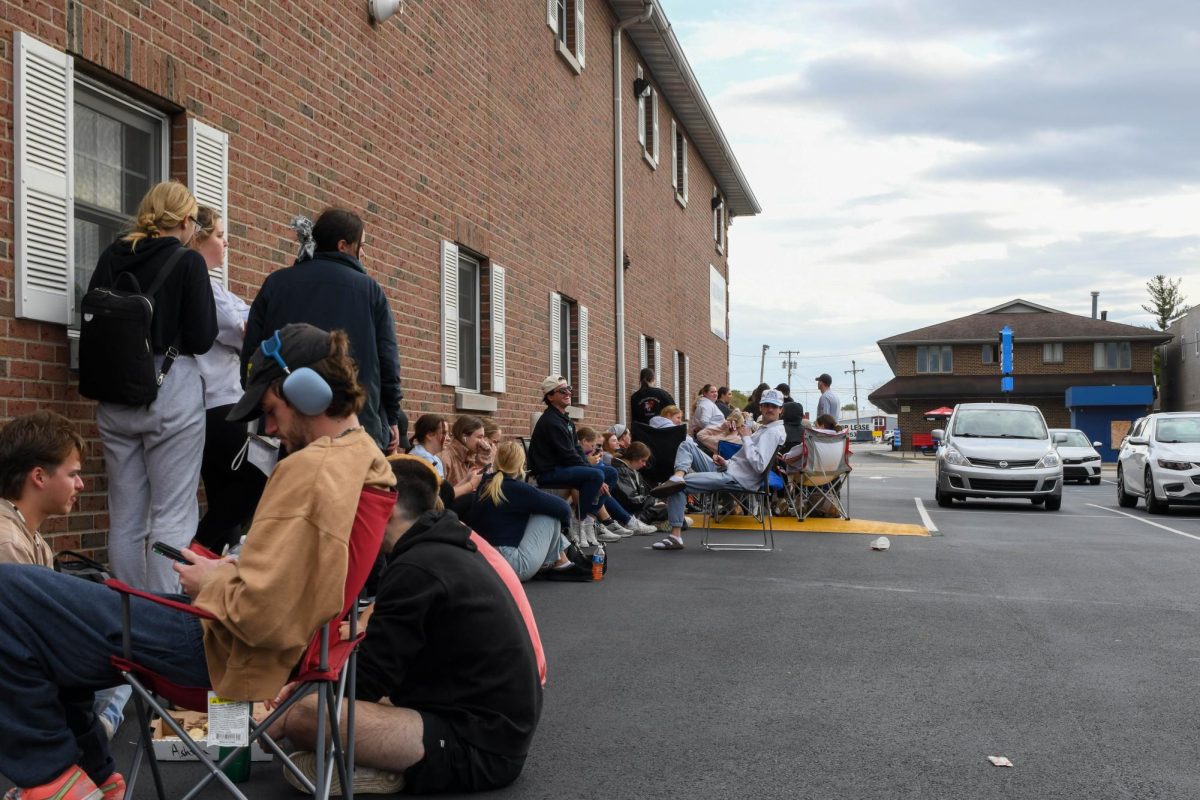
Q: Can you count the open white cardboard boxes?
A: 1